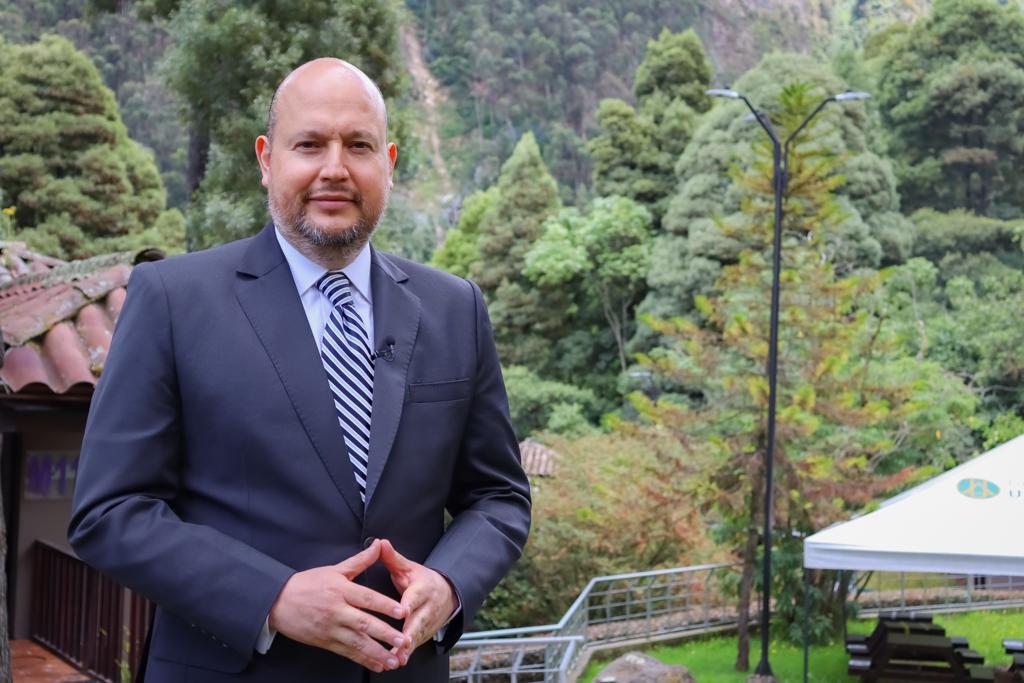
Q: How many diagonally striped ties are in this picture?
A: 1